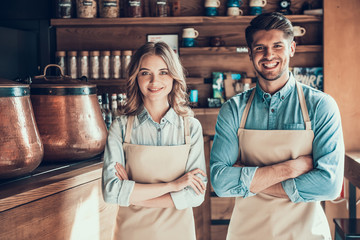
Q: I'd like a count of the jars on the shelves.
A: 12